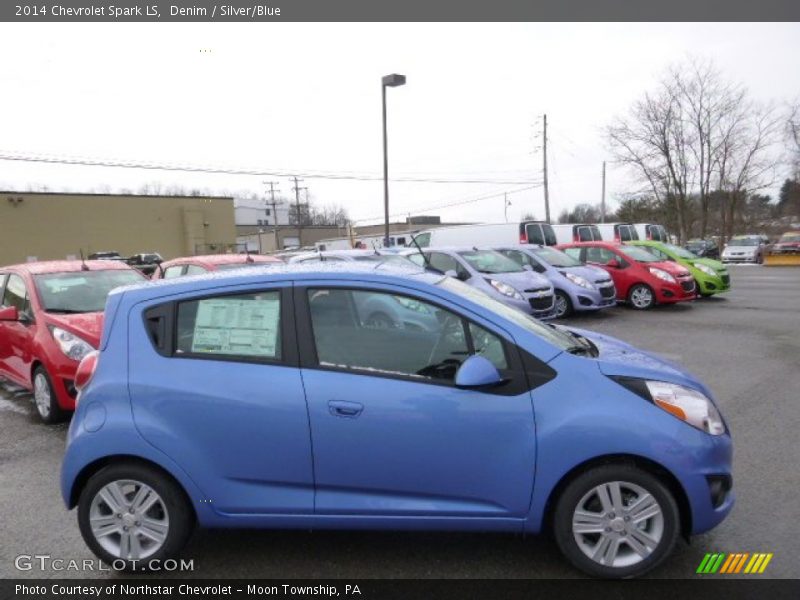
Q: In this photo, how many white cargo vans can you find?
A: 4